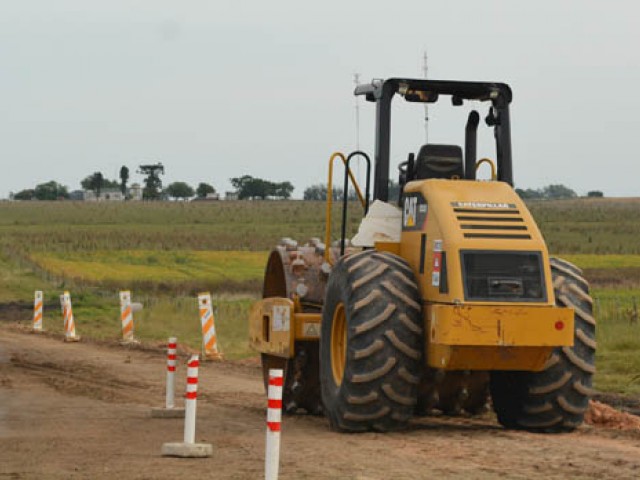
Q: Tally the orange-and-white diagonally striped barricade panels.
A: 4